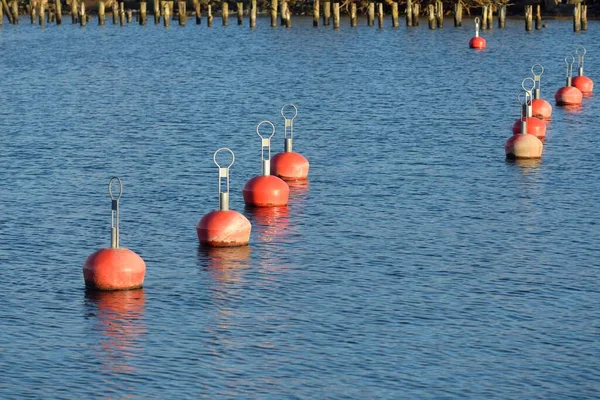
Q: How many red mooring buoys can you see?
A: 10